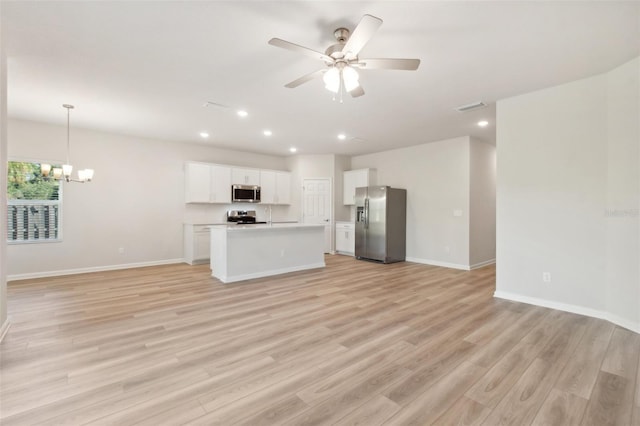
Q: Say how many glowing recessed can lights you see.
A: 6